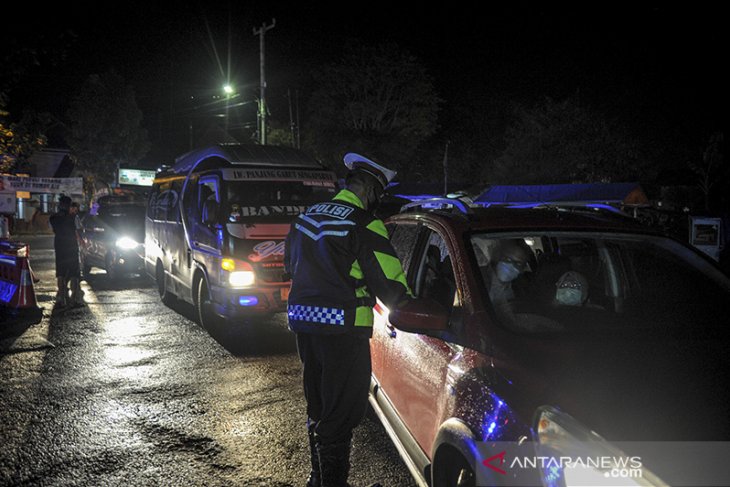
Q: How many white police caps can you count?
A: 1